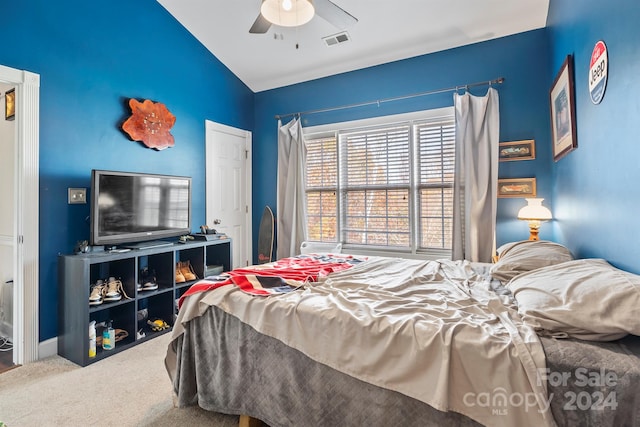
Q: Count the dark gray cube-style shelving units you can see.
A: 1